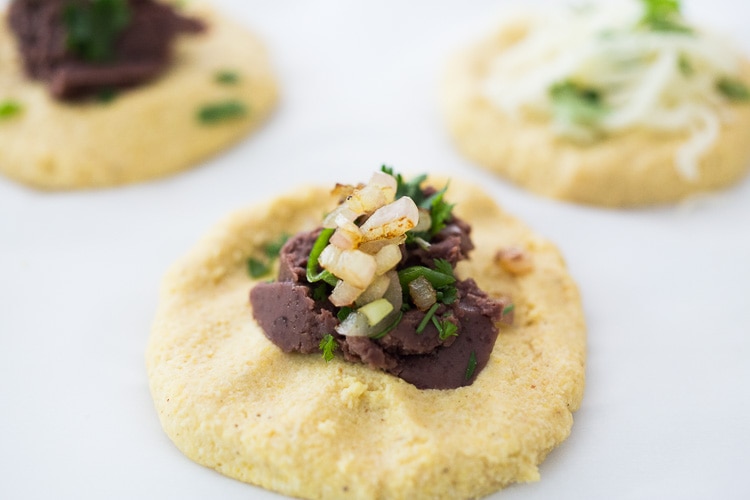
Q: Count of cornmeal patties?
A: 3